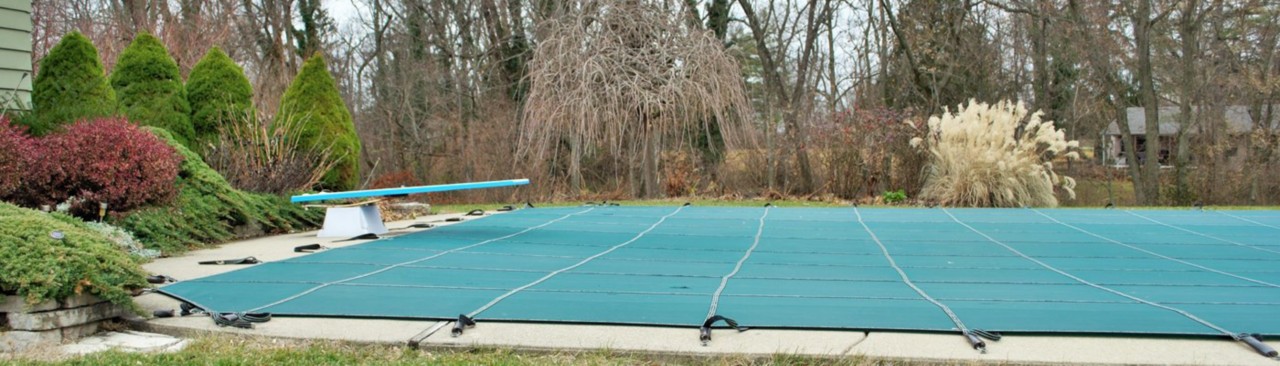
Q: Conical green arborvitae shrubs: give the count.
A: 4